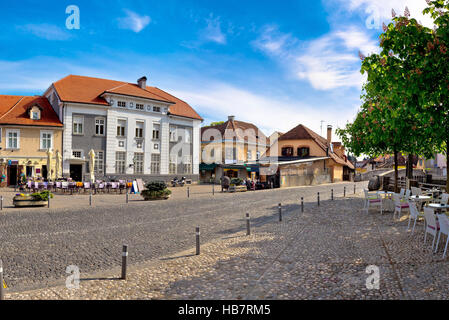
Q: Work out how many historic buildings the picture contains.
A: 4